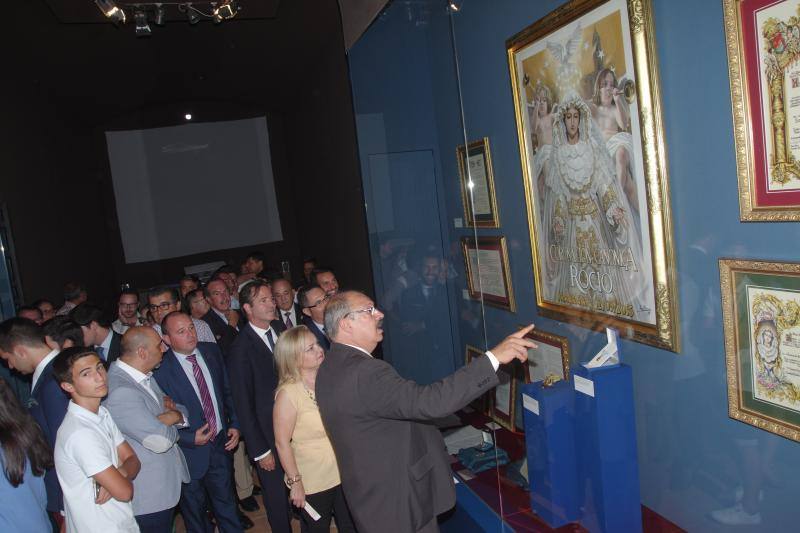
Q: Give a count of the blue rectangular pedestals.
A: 2